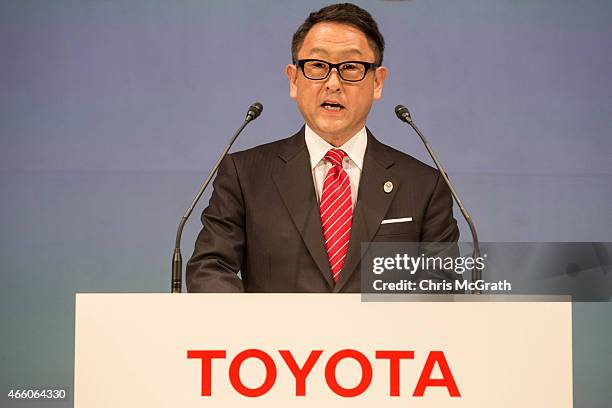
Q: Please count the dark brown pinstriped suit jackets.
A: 1